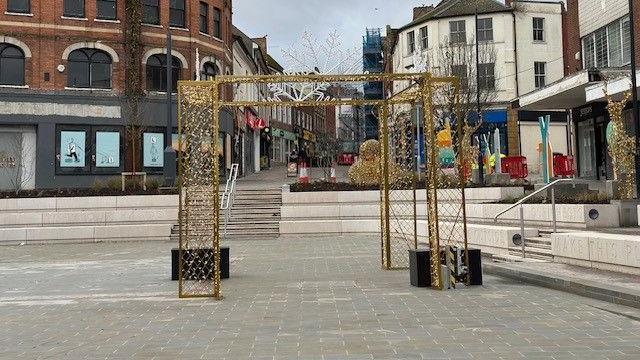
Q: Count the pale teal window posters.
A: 3